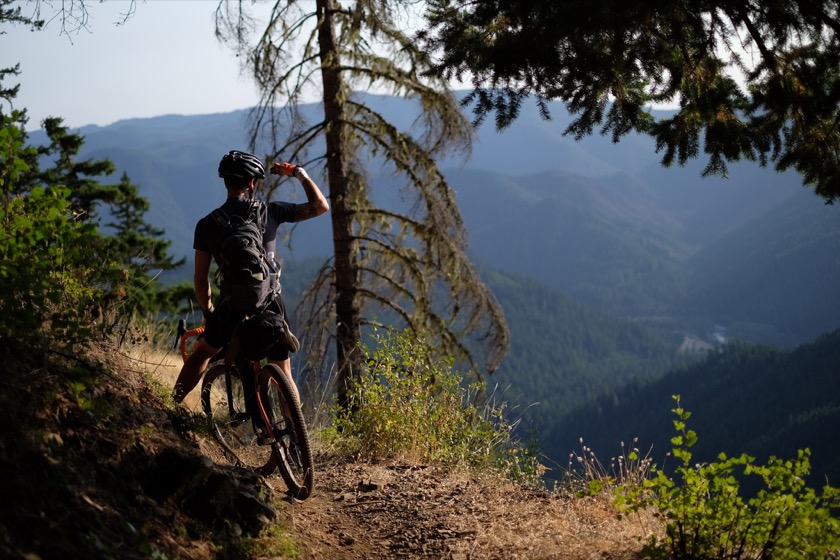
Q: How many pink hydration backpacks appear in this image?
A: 0